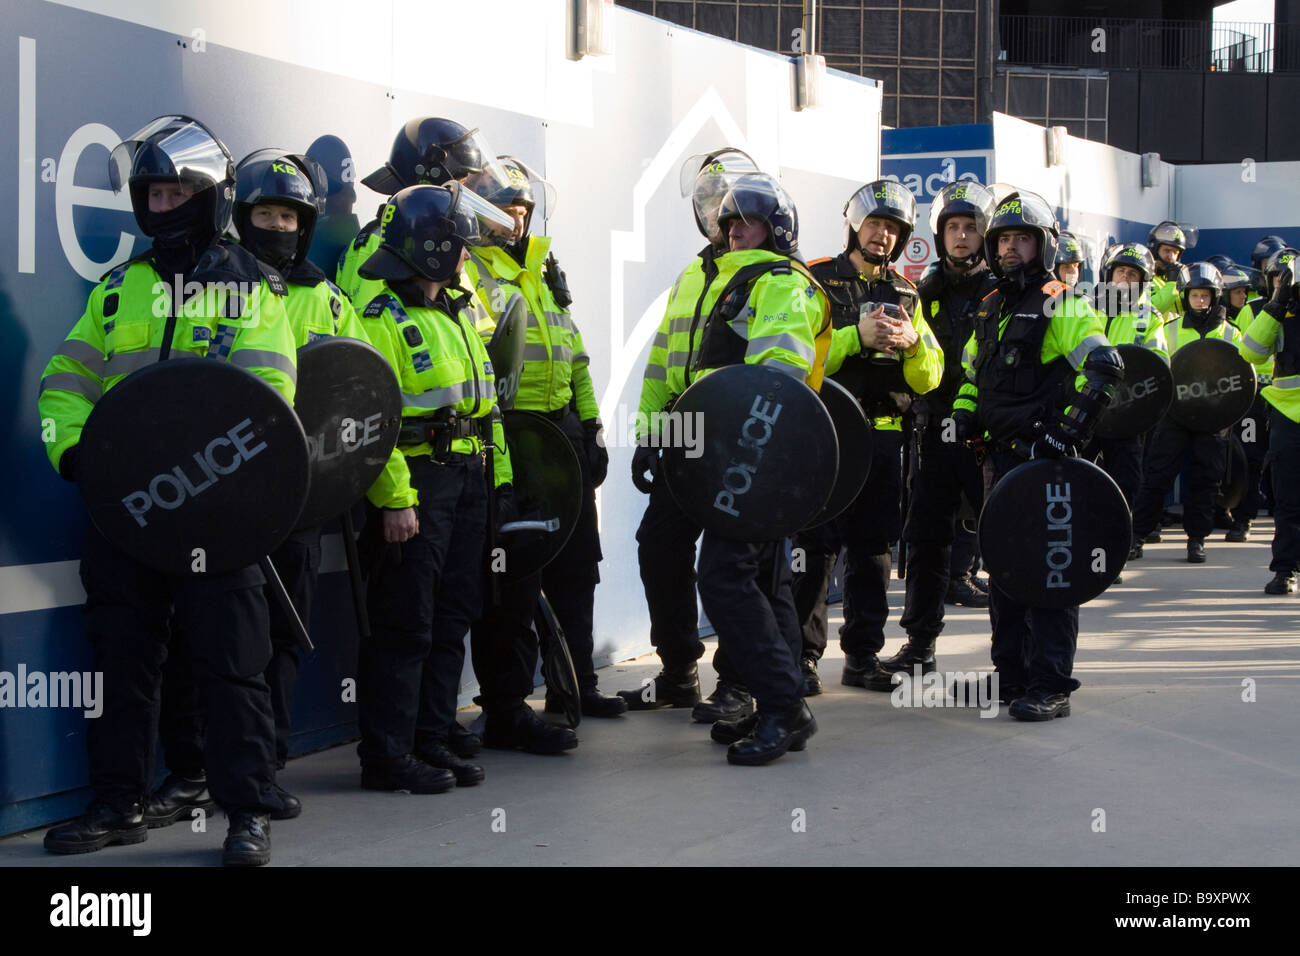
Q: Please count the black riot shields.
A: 11